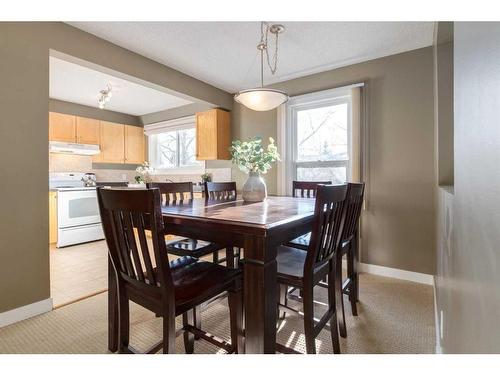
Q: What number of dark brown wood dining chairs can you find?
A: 6